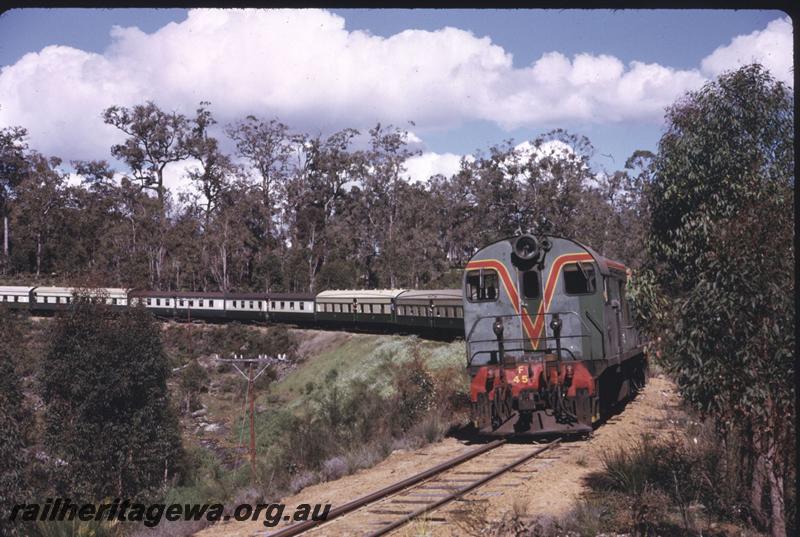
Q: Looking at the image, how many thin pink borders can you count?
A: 0